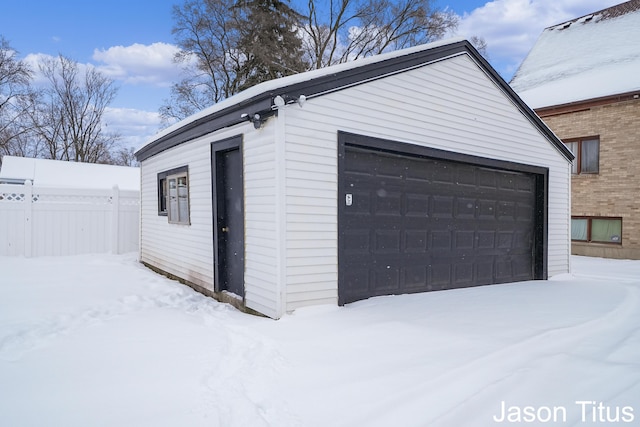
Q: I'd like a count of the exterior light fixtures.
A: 2